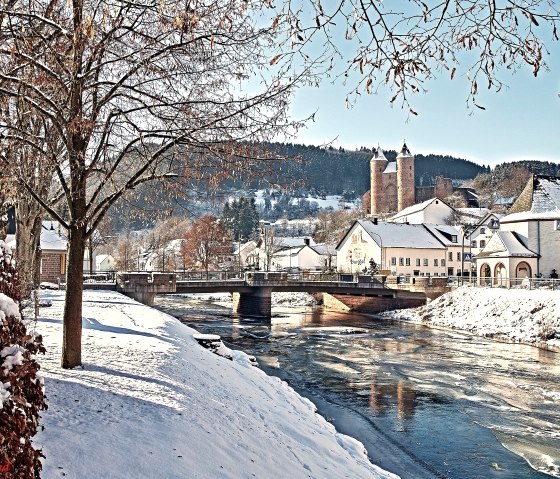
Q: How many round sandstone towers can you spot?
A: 2